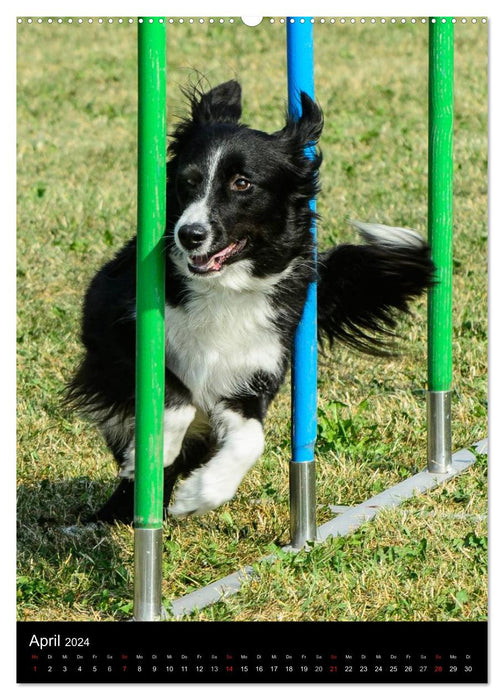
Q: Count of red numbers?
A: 5